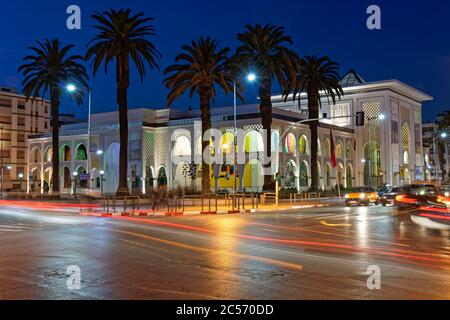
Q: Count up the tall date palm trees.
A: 5